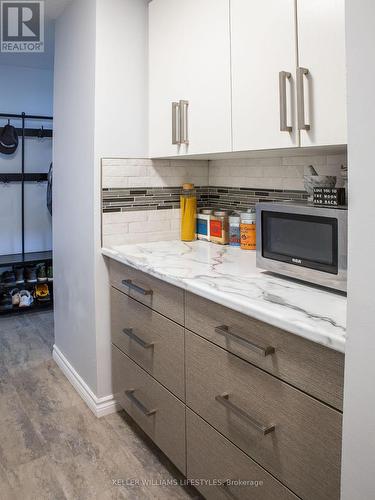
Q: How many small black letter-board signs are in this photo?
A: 1